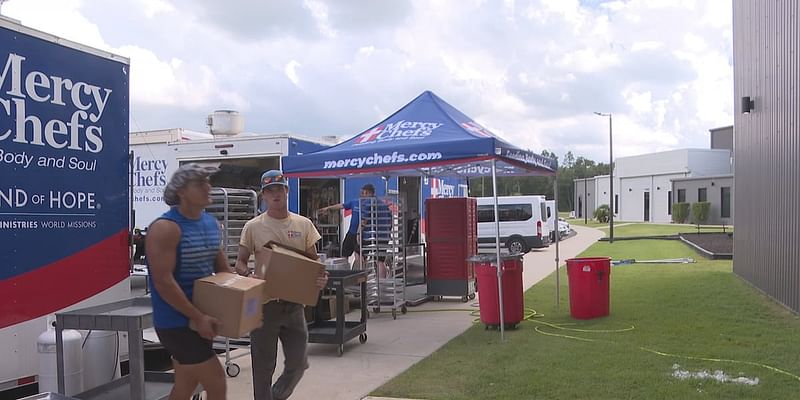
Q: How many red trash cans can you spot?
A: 2